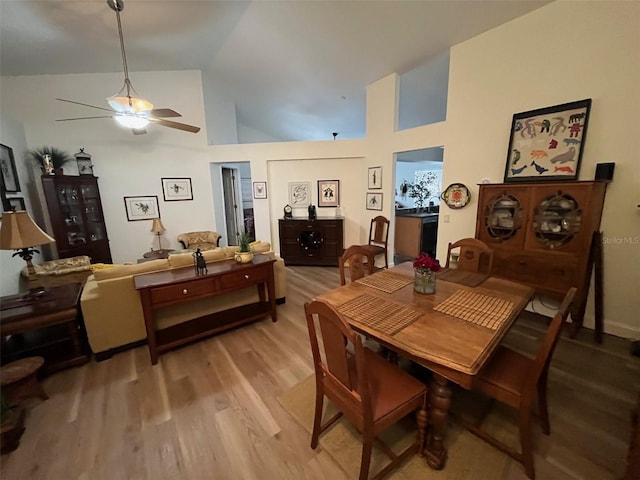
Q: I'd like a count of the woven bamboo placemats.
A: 4